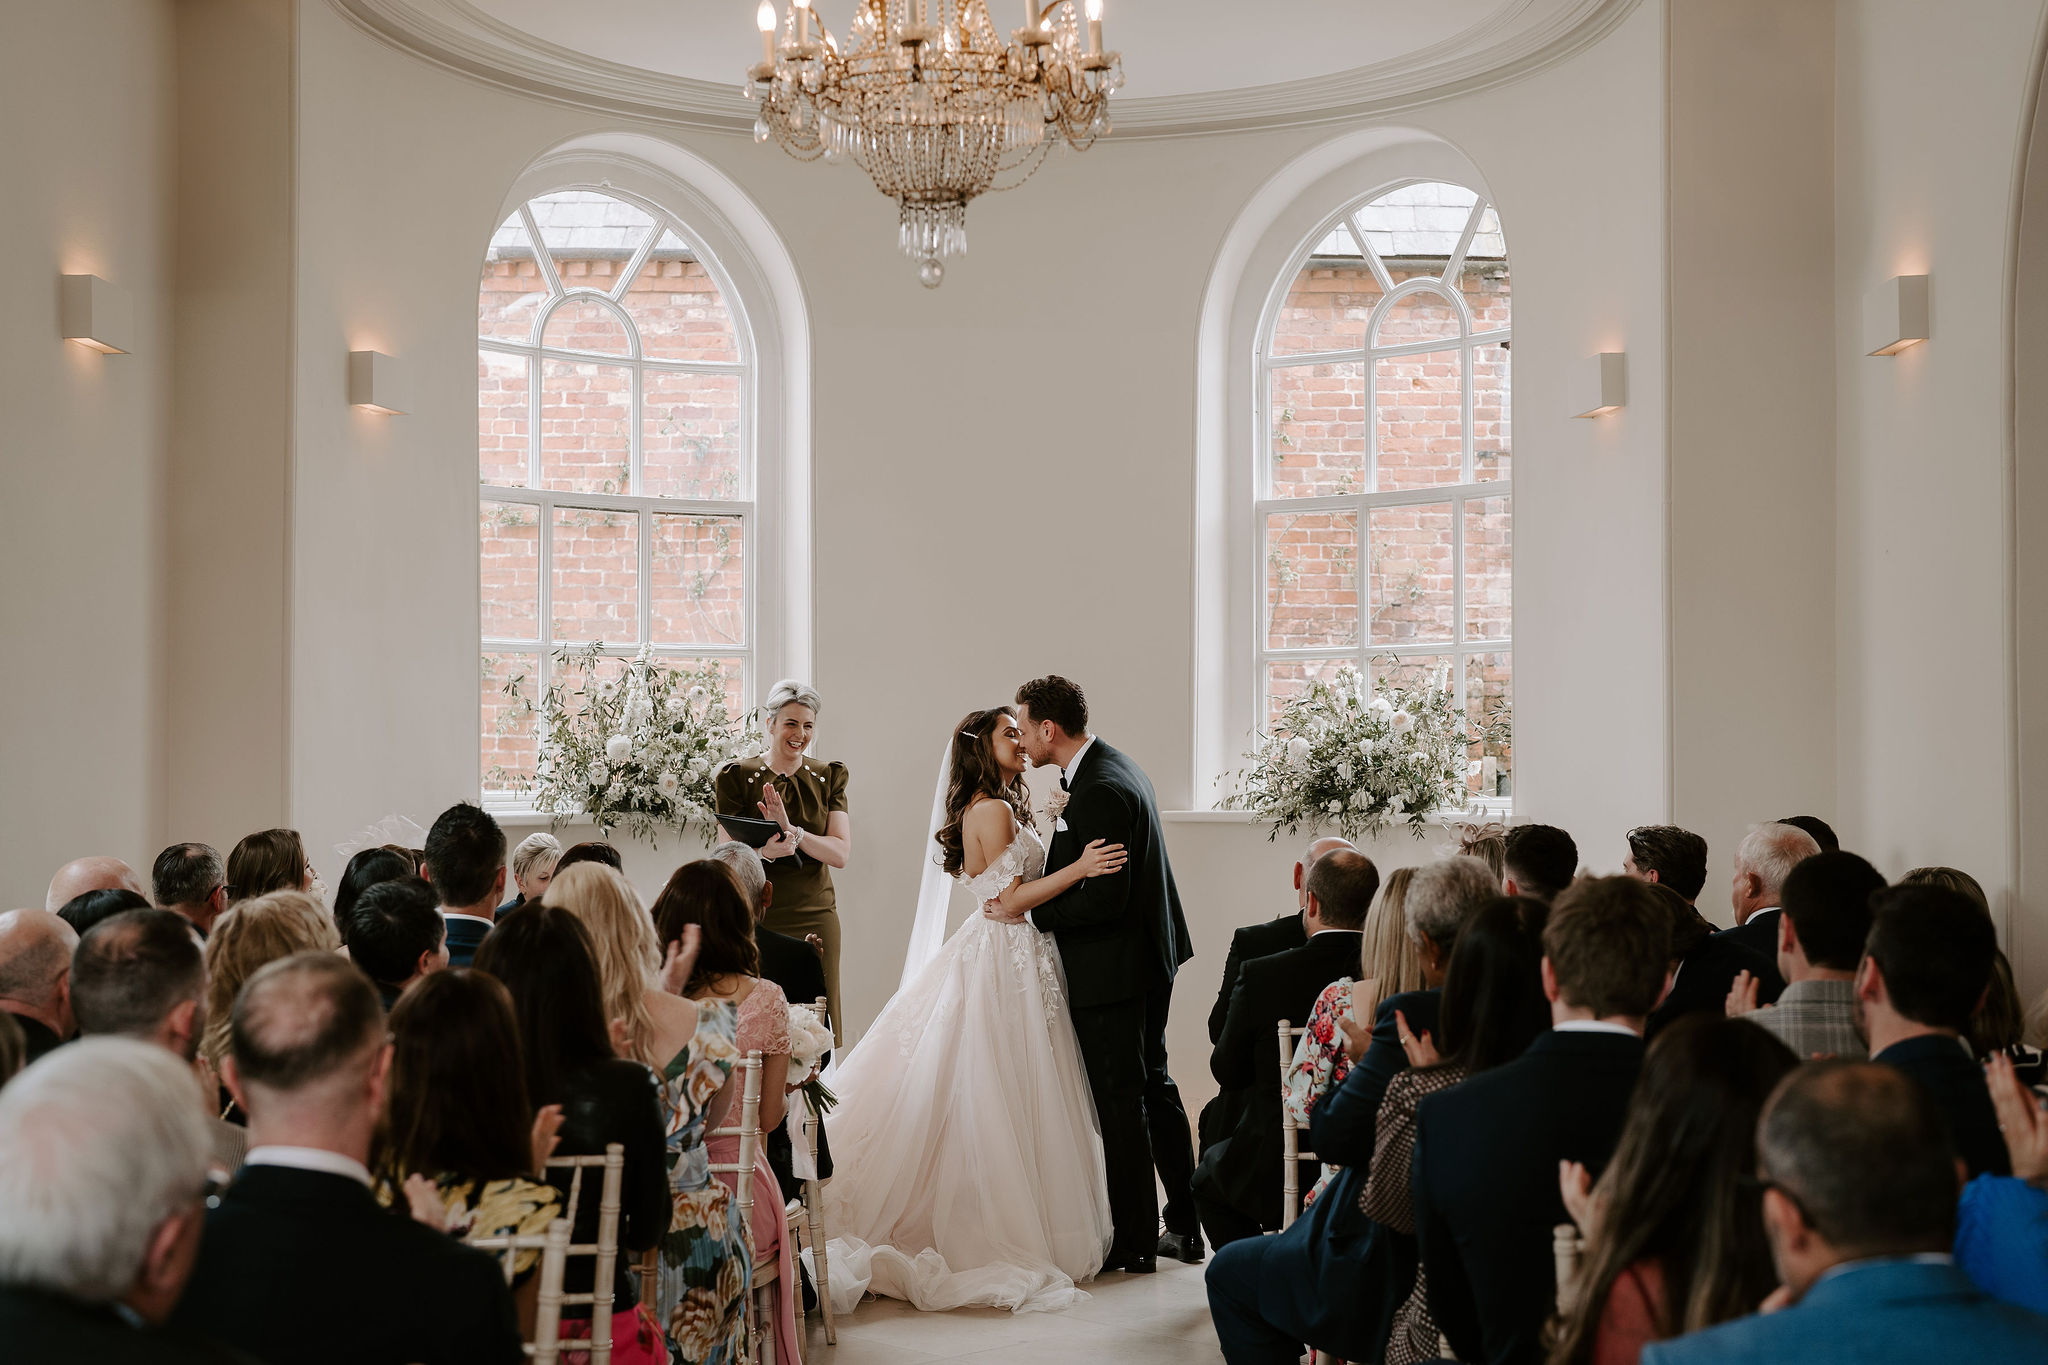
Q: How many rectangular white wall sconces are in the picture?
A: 4